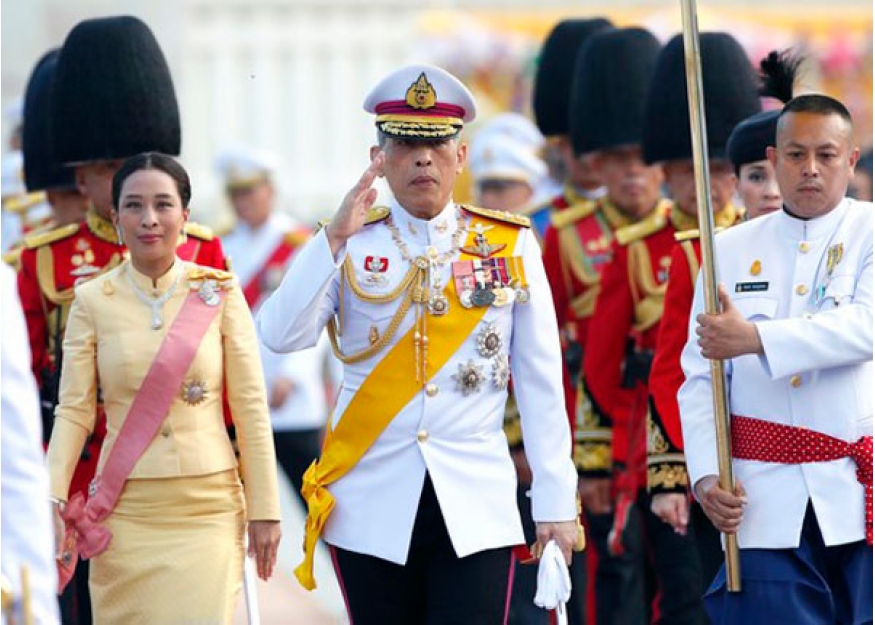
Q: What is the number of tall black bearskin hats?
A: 5